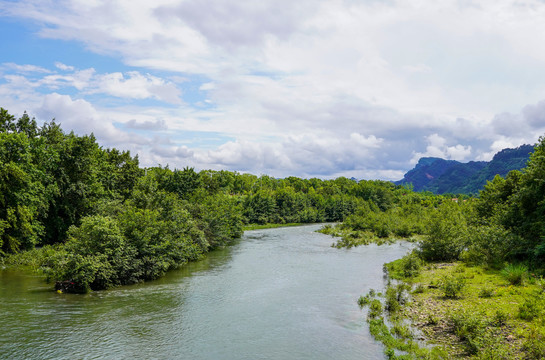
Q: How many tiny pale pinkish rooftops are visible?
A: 2